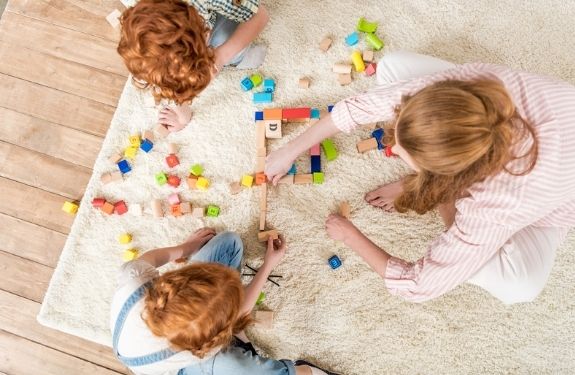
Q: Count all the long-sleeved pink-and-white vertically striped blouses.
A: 1